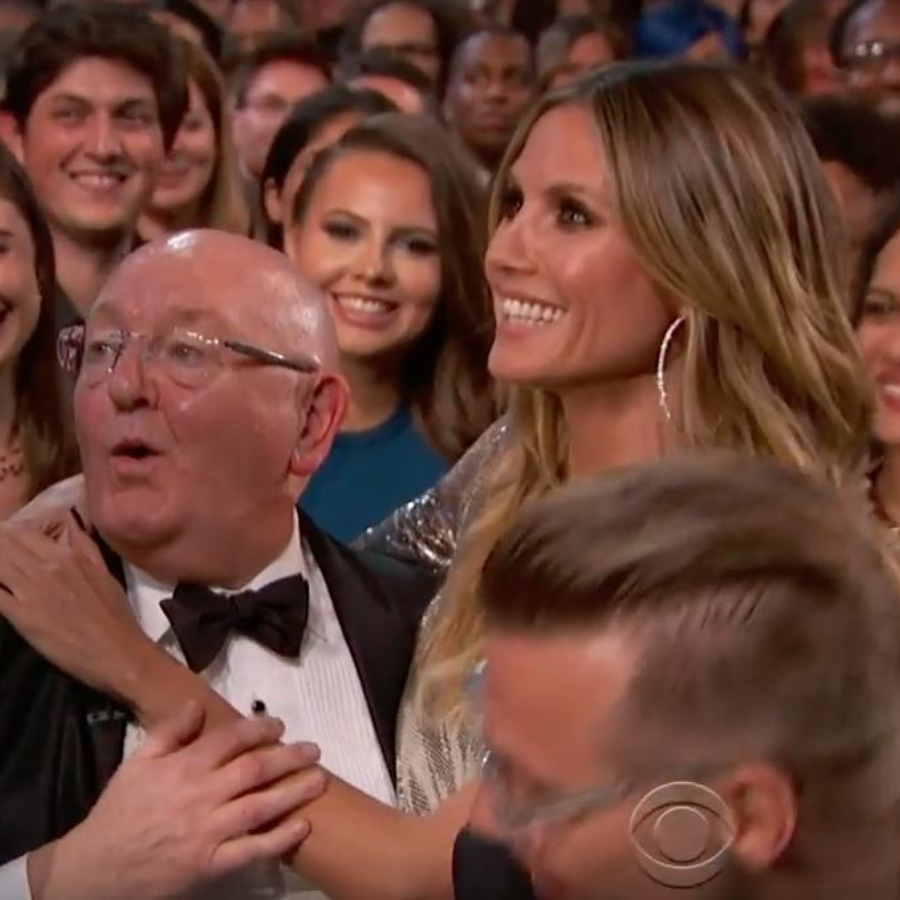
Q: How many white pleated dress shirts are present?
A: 1